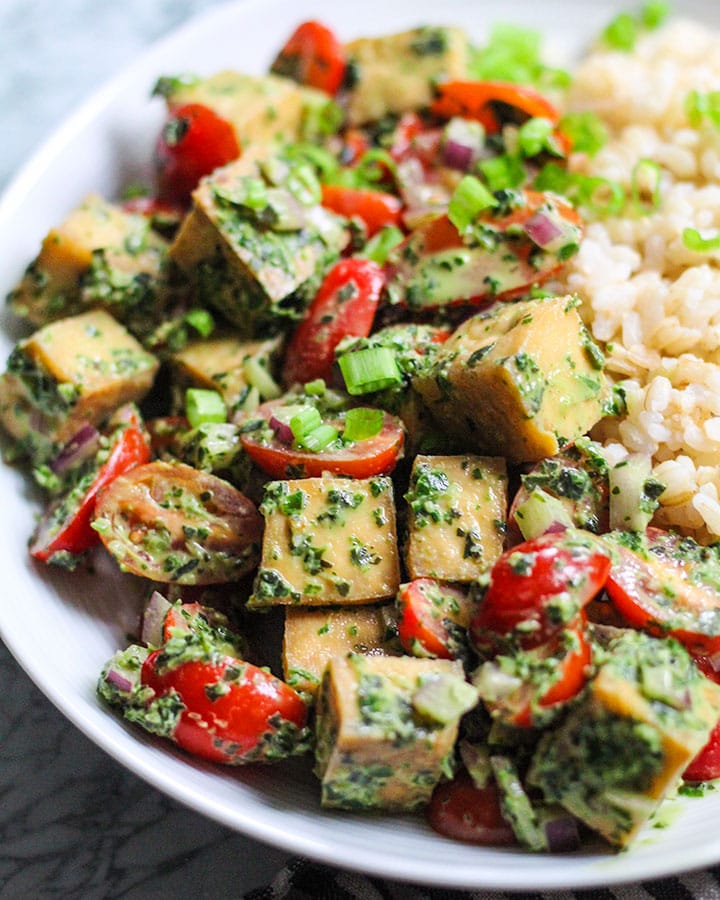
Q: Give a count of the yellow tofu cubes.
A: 12